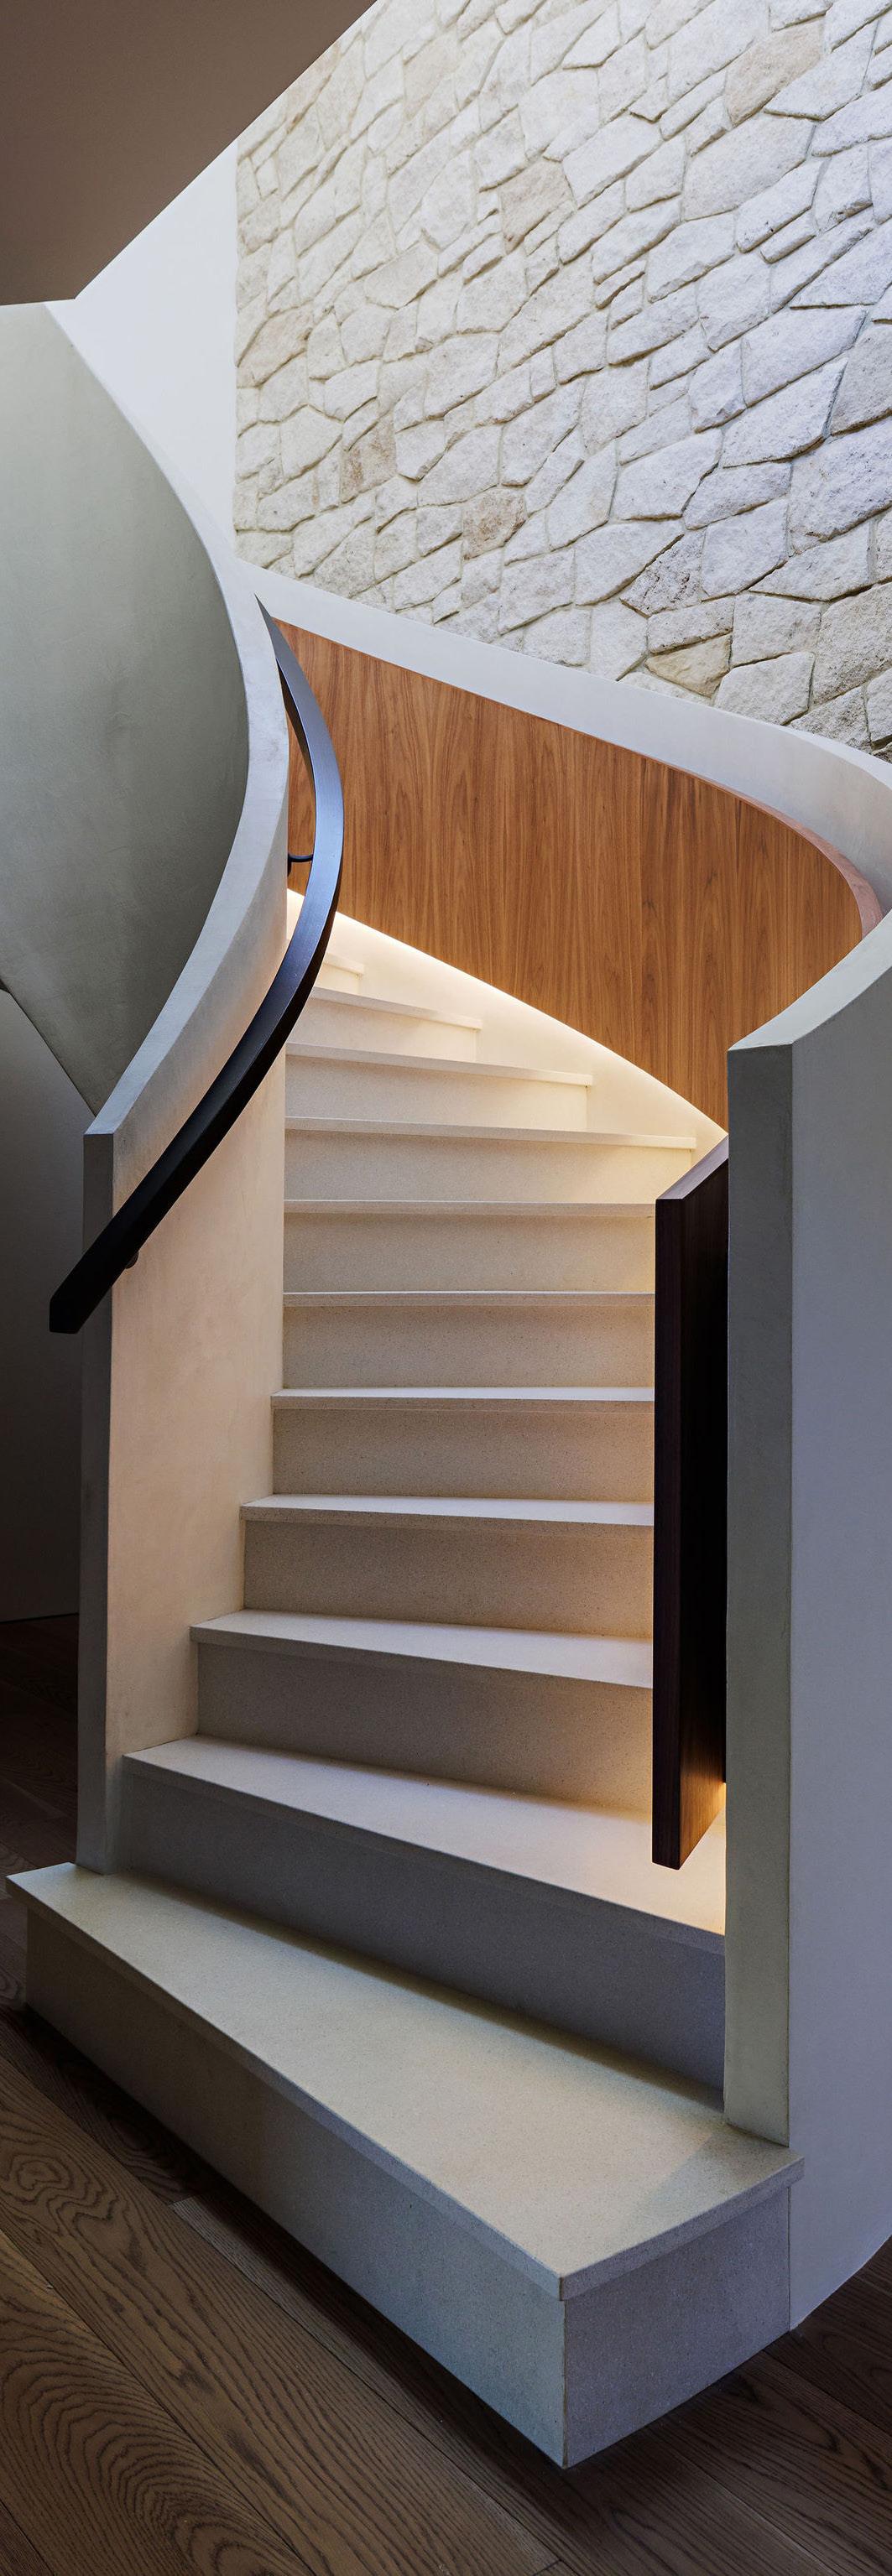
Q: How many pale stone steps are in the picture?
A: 11